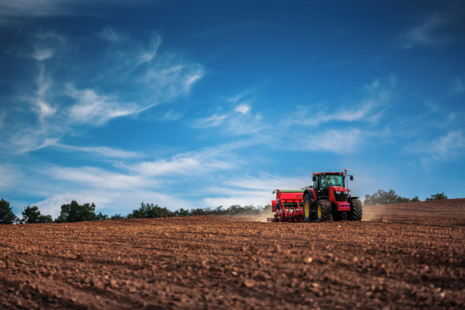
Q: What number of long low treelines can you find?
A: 1